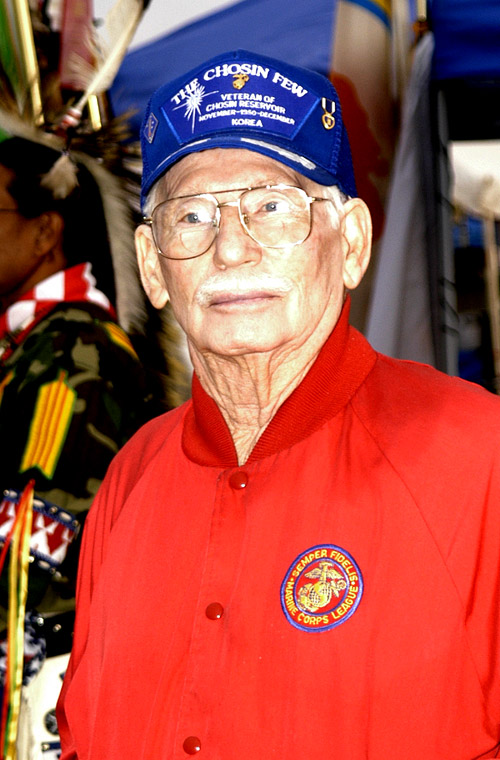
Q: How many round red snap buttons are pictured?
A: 3